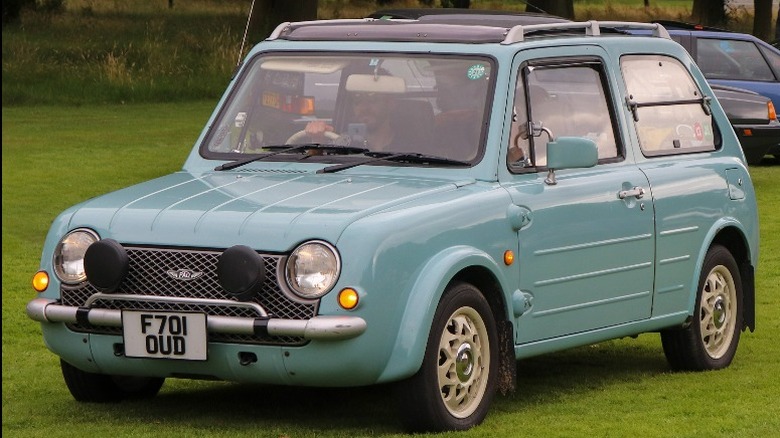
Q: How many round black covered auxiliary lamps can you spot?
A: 2